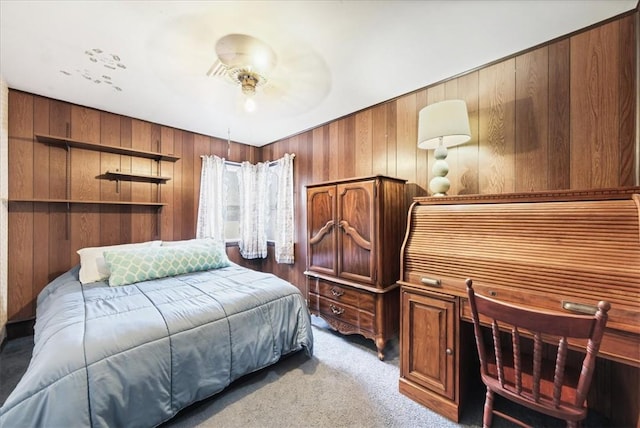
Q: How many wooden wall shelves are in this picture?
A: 3